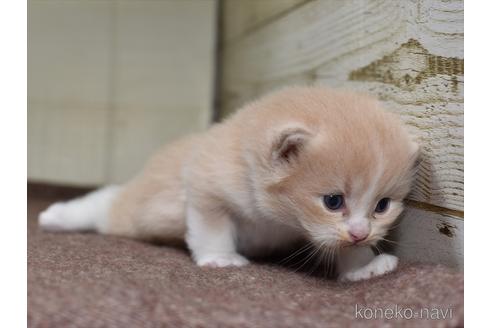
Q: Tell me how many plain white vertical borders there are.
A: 2